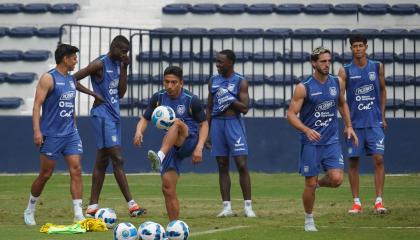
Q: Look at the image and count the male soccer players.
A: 6